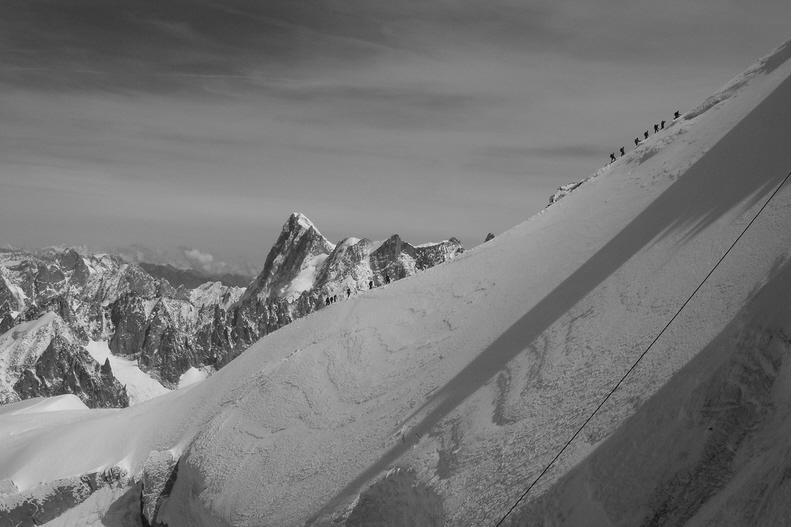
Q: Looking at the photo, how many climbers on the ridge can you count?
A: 13